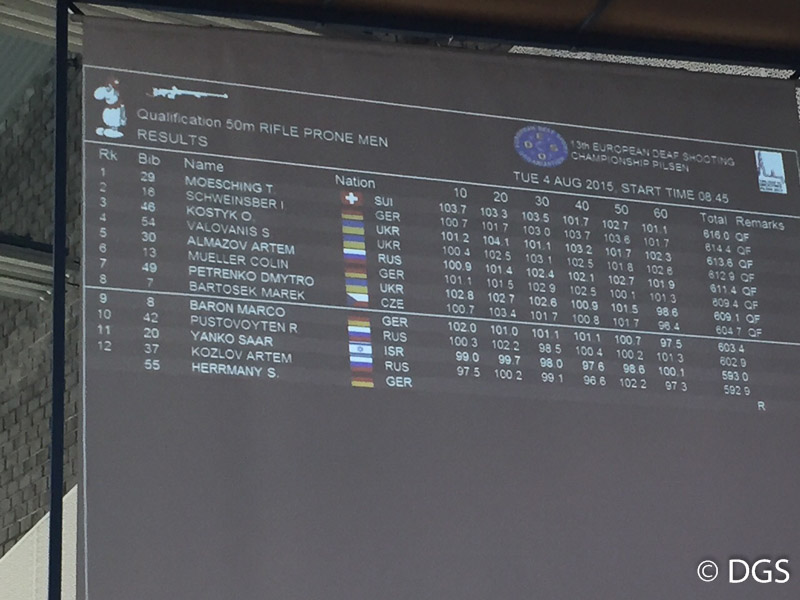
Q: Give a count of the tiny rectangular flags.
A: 13